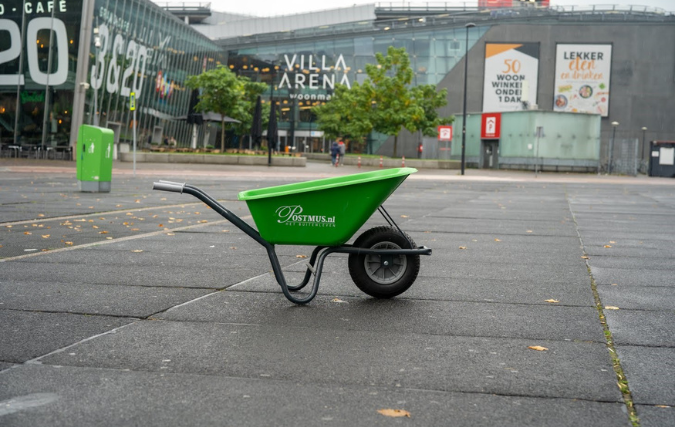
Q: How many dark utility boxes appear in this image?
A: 1